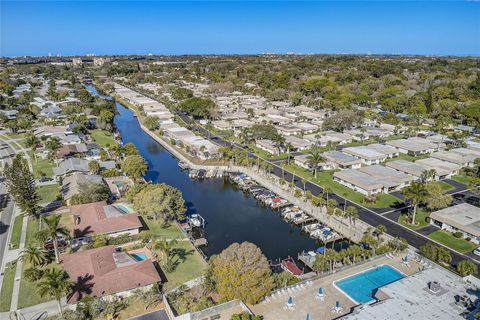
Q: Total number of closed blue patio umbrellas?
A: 5